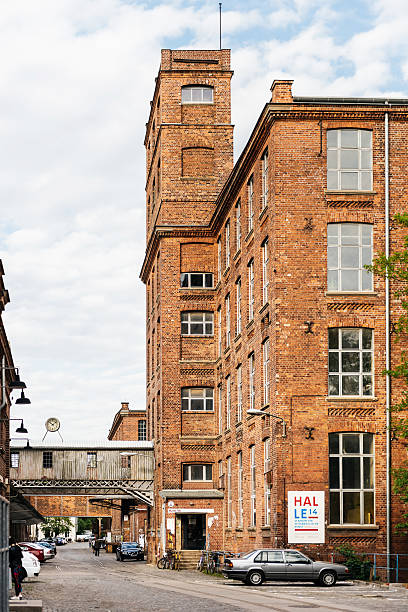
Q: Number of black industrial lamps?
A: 4